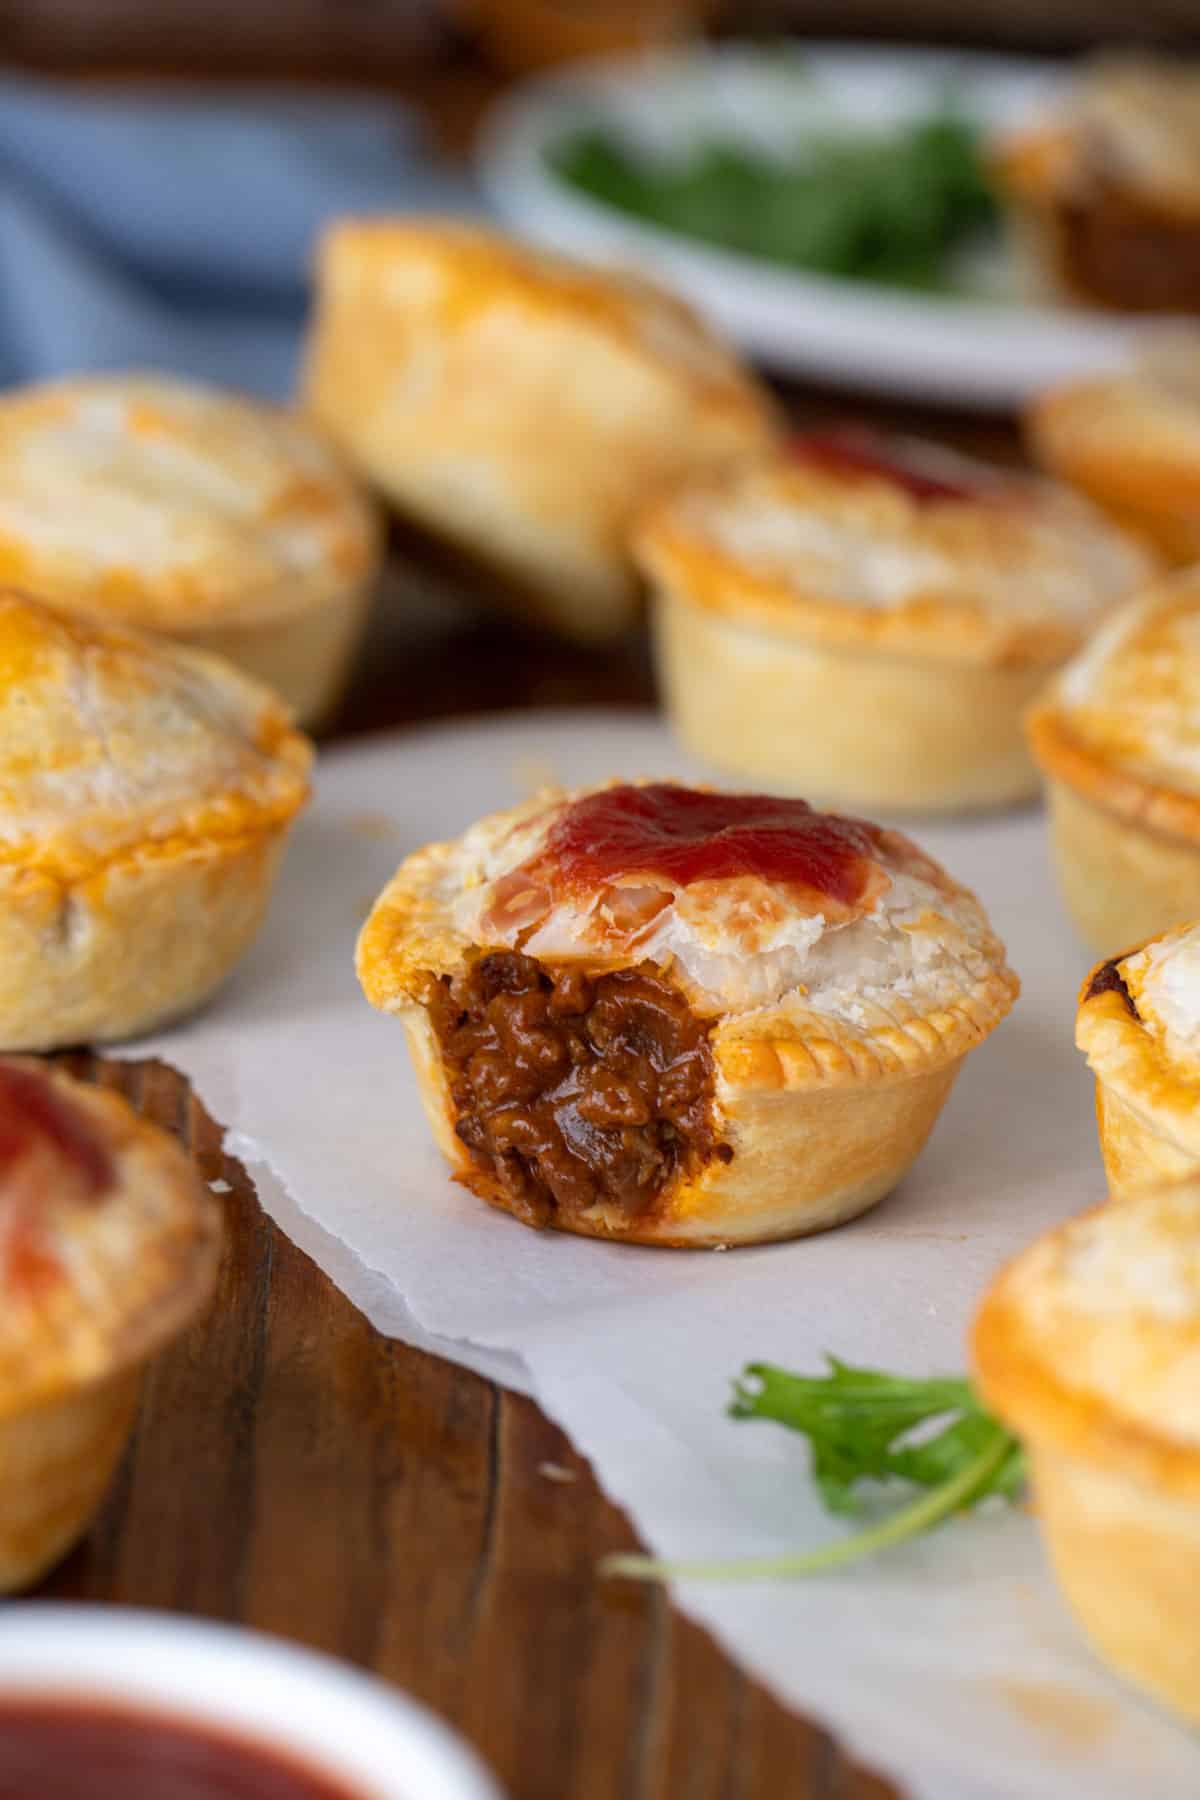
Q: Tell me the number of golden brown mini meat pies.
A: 11